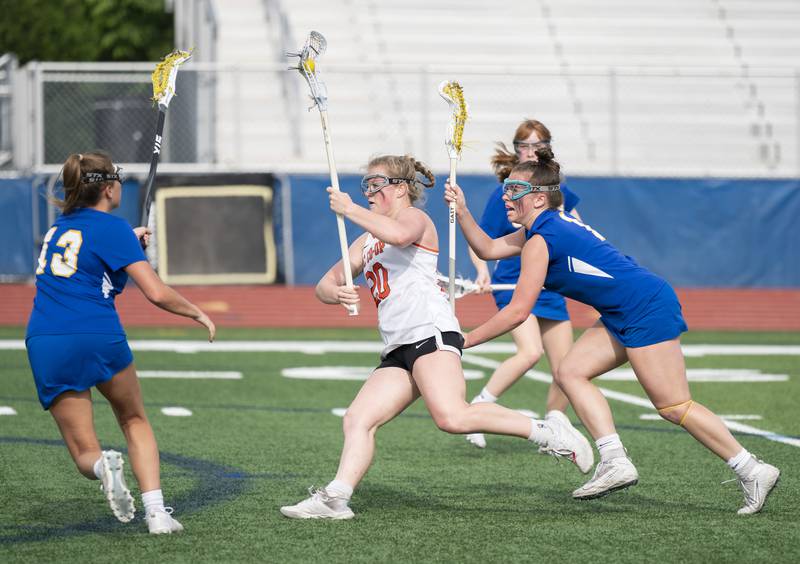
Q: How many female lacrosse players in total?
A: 4